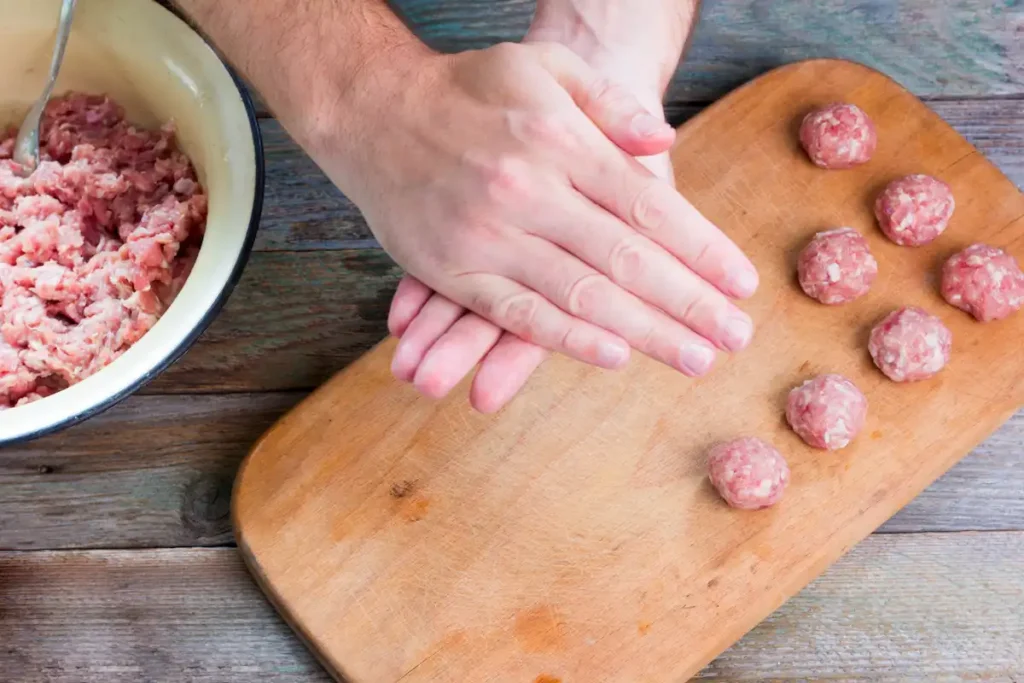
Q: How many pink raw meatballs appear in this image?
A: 7